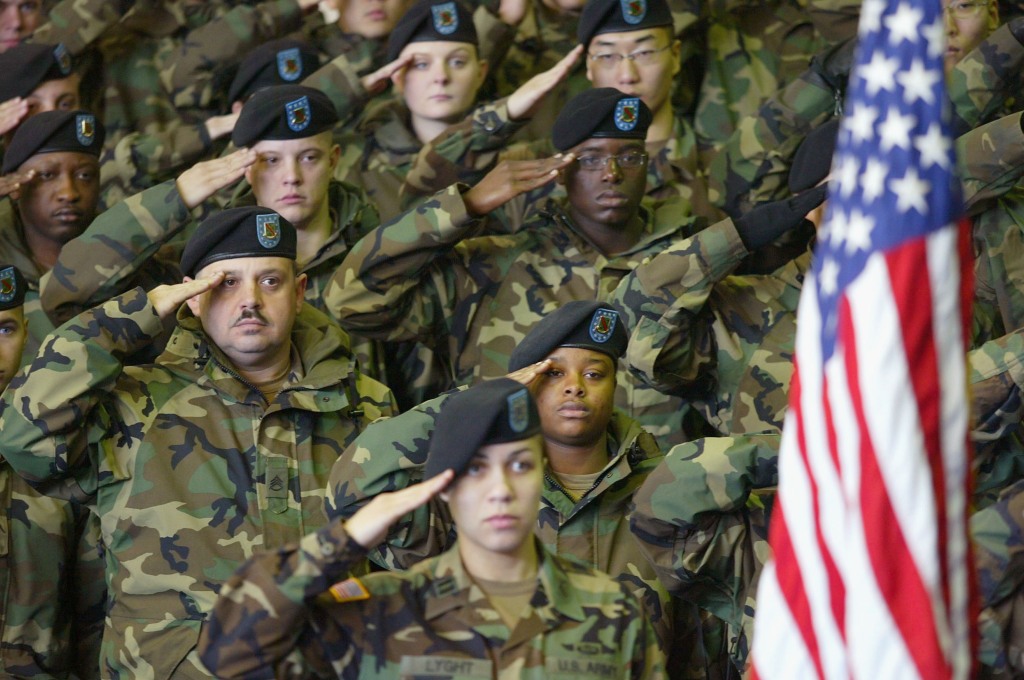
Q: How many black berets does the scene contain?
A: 12